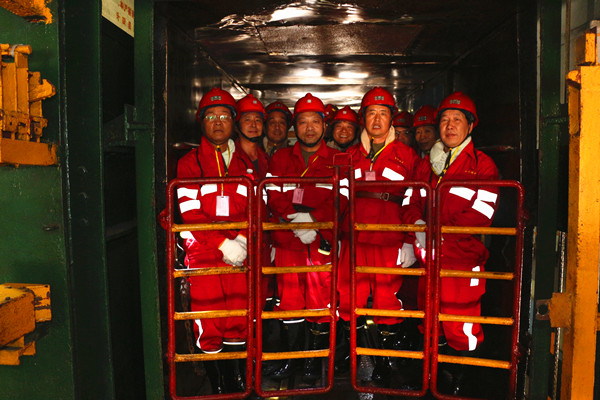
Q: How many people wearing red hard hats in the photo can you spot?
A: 10